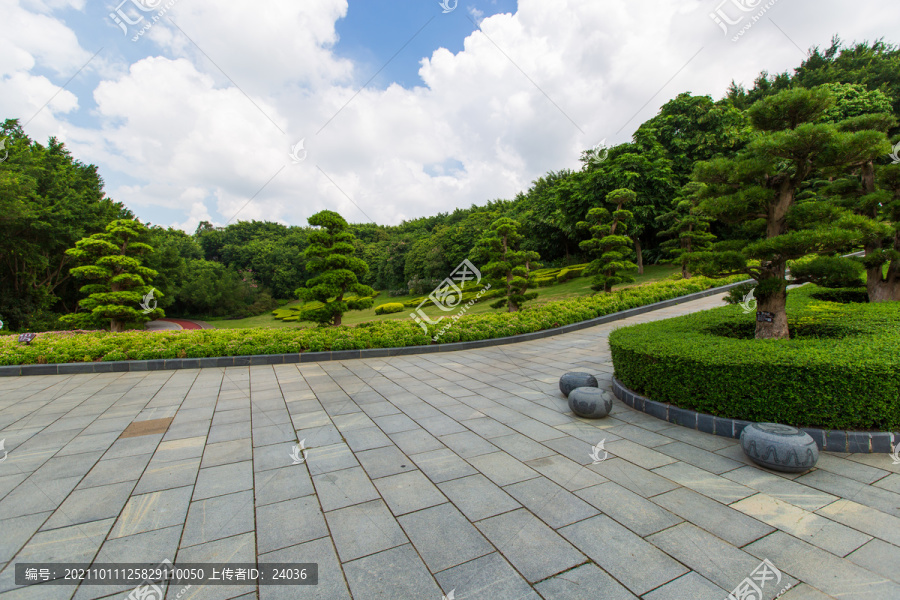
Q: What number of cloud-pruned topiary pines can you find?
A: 7